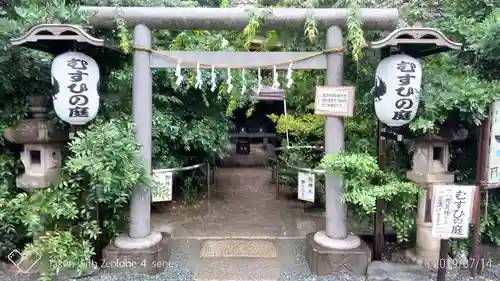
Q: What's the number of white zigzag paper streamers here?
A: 8